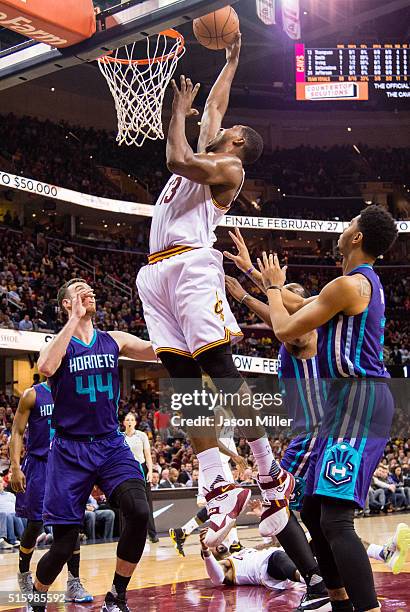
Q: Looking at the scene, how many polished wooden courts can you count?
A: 1